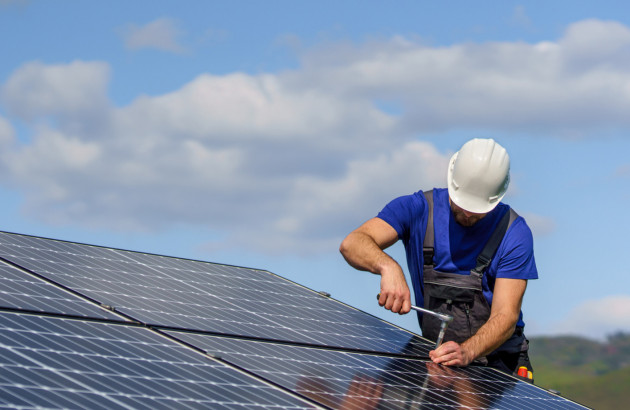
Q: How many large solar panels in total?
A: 4